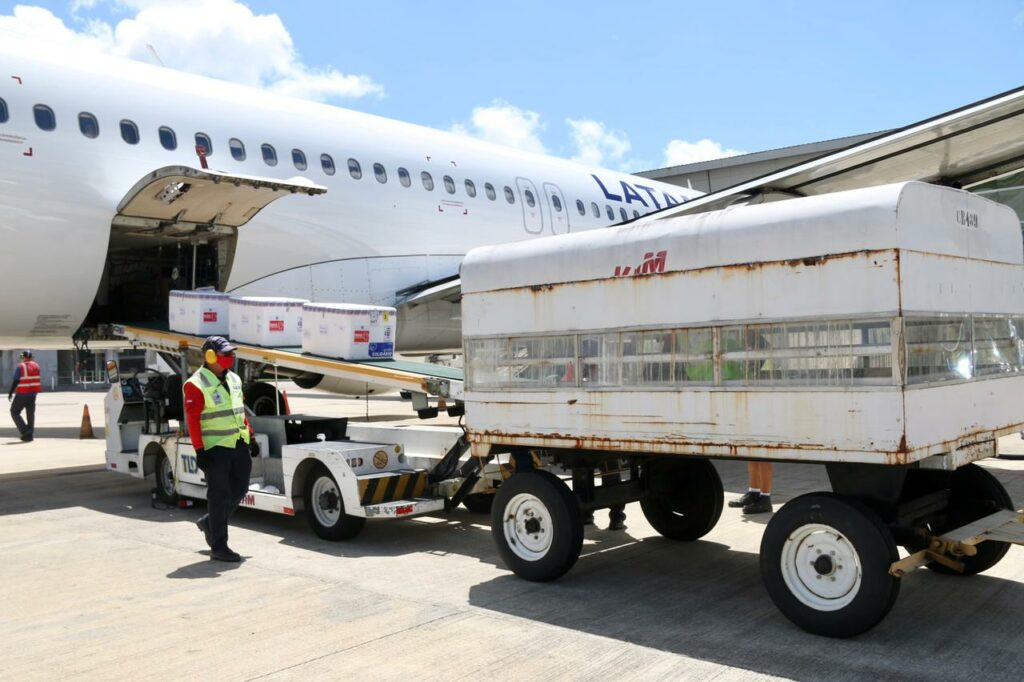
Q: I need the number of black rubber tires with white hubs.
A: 4